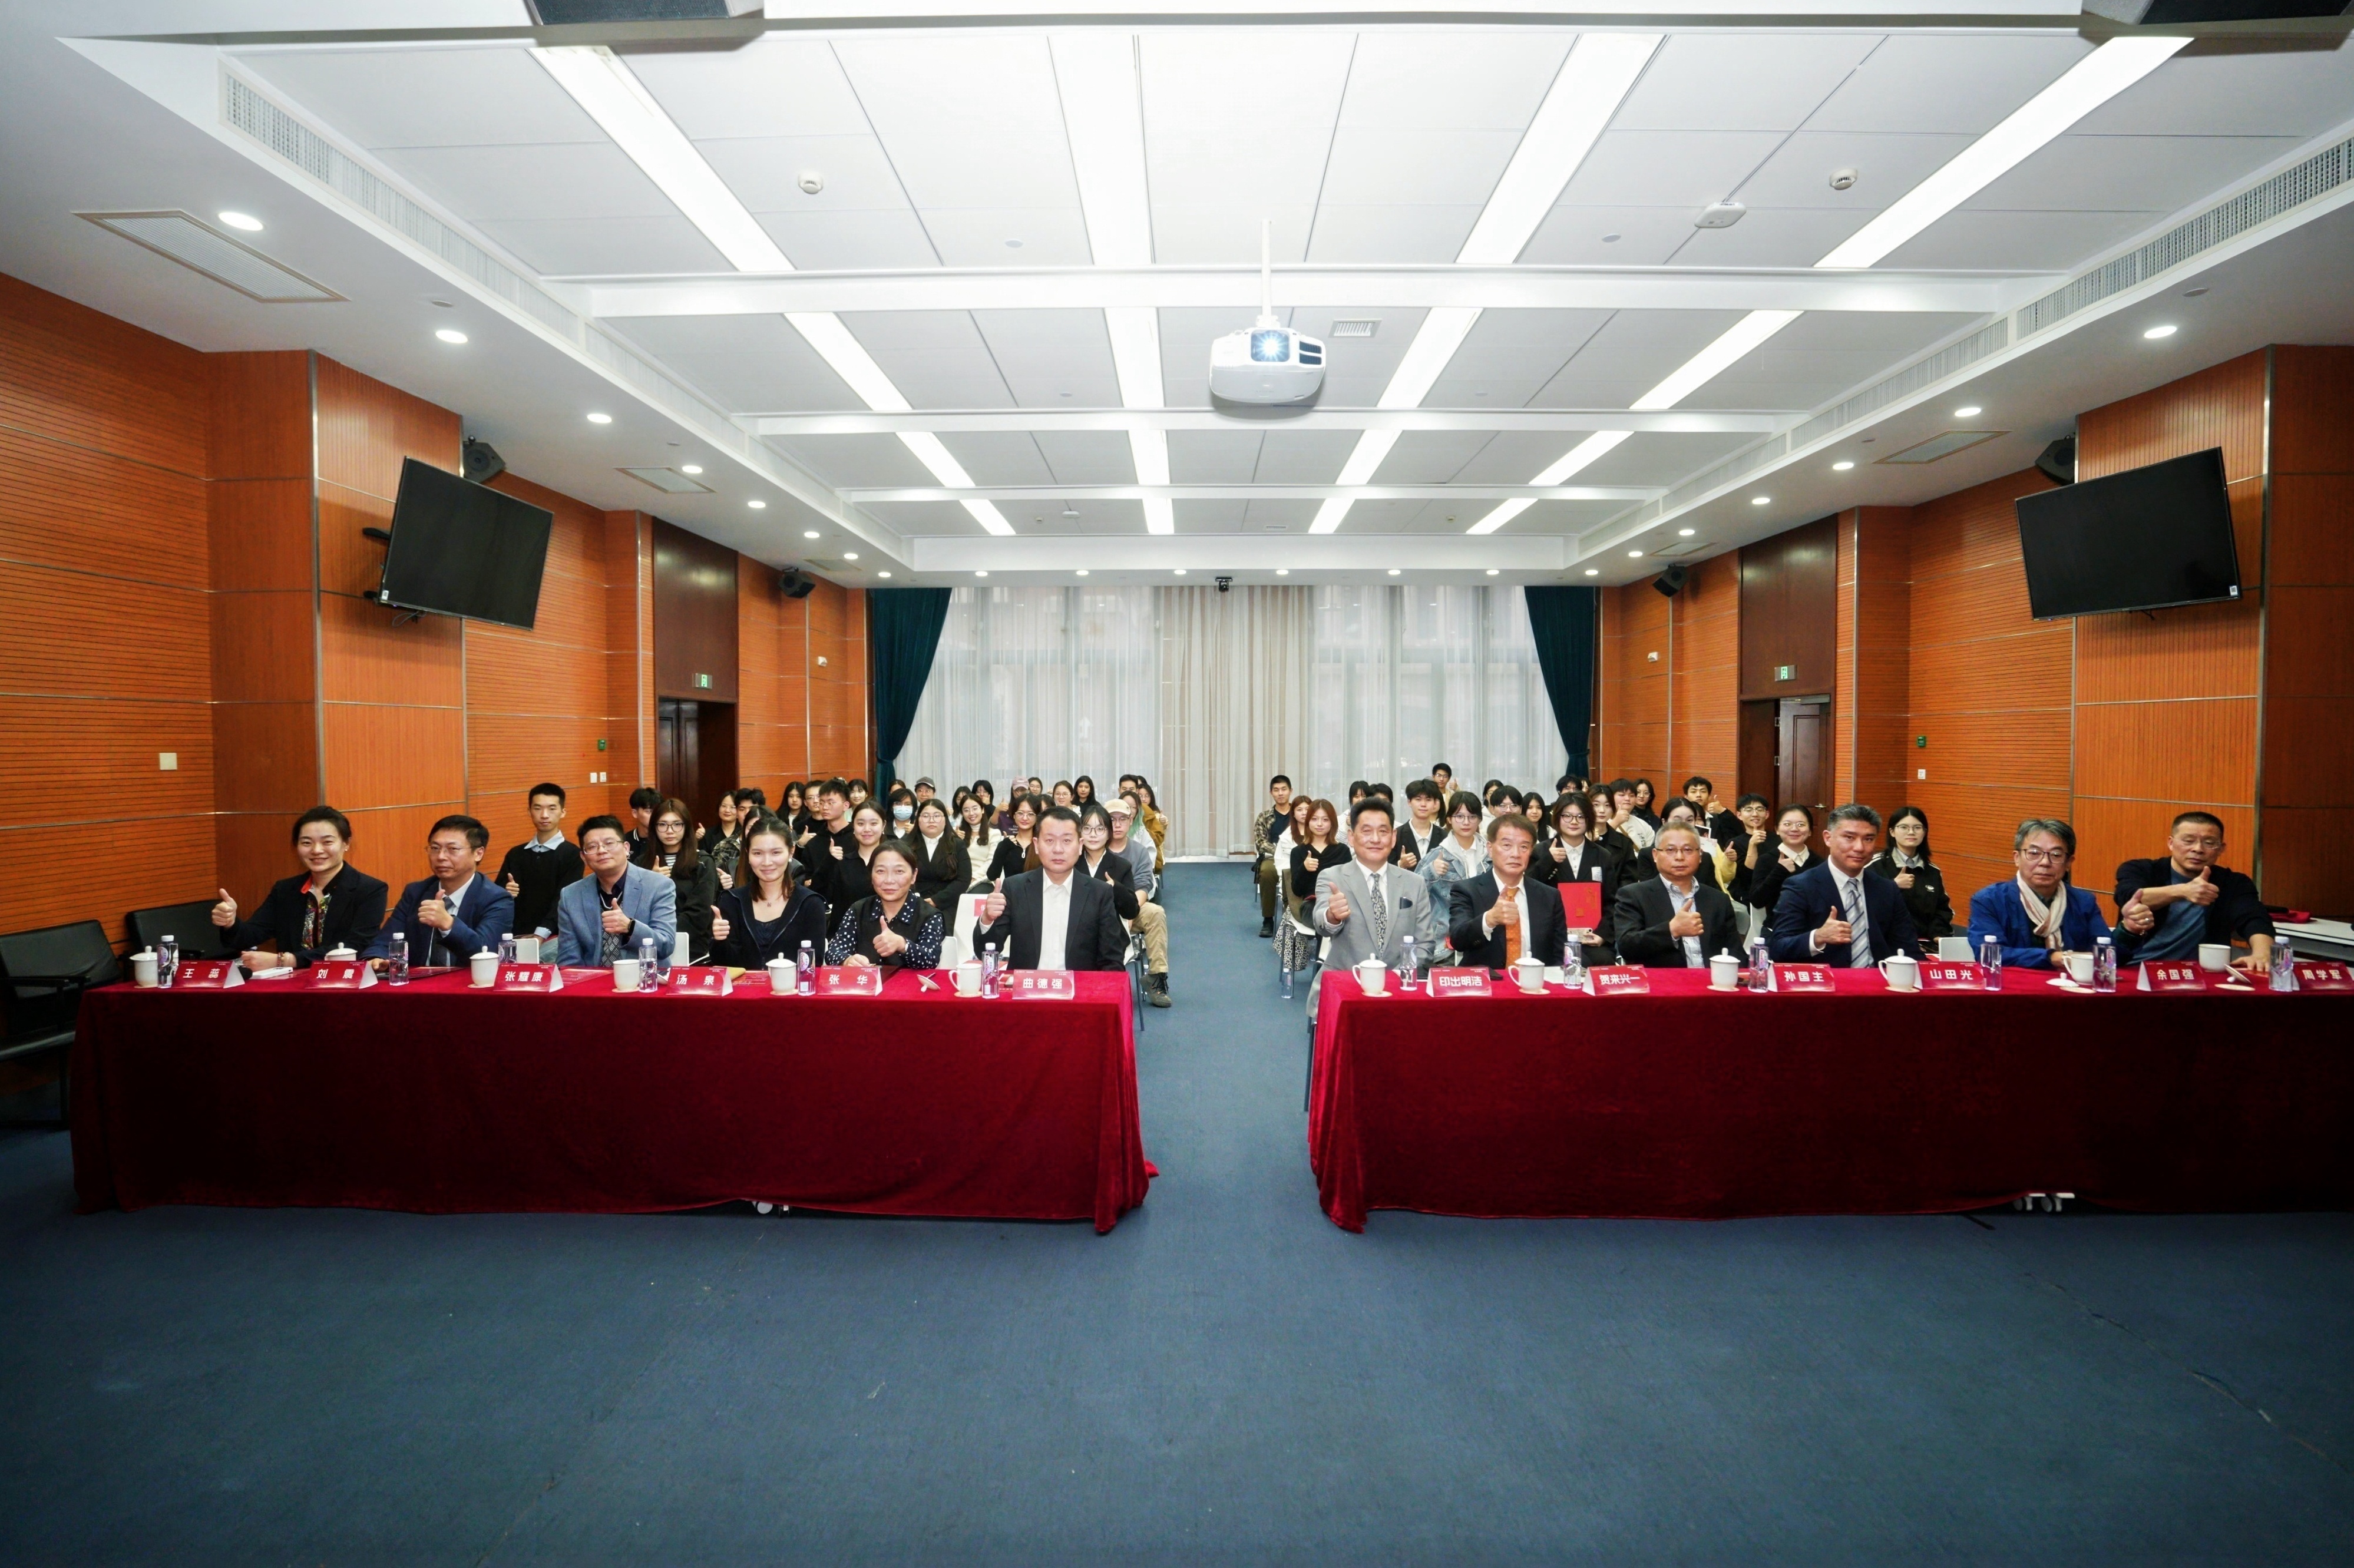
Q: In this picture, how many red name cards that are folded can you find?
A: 12